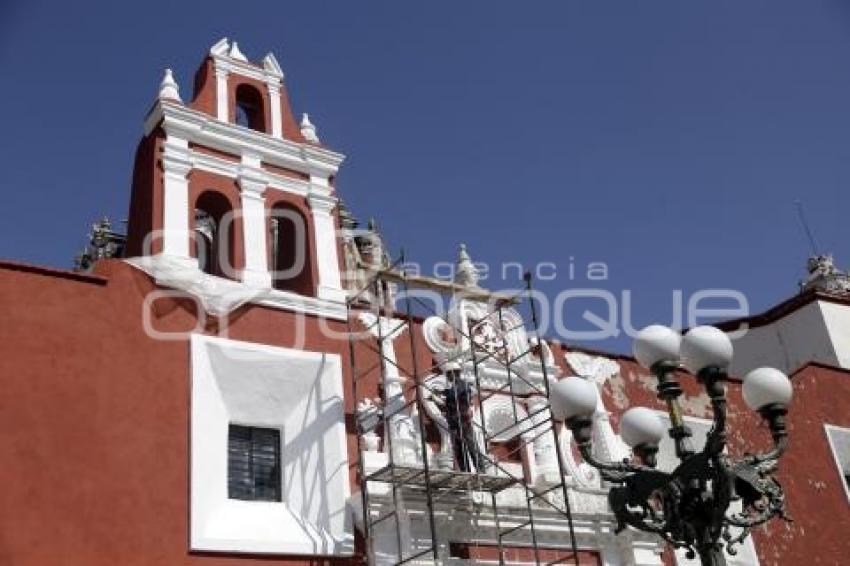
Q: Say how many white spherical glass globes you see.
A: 5